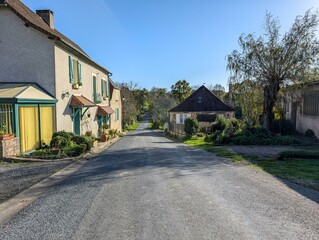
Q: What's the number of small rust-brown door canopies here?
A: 2